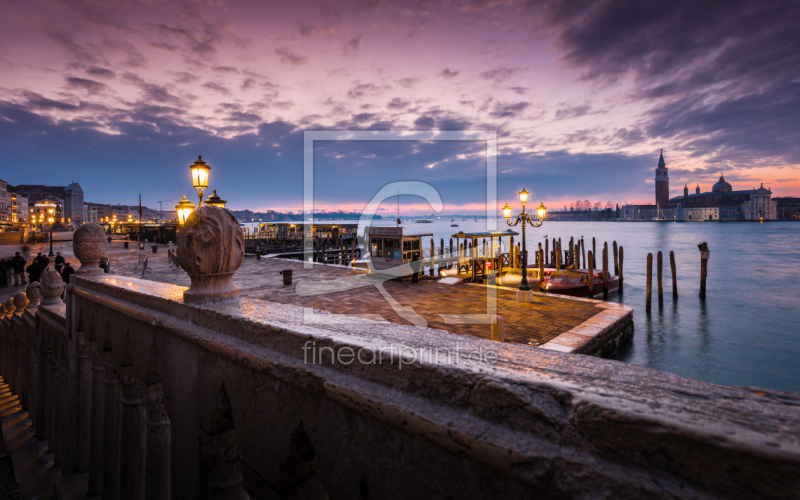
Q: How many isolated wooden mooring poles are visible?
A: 4